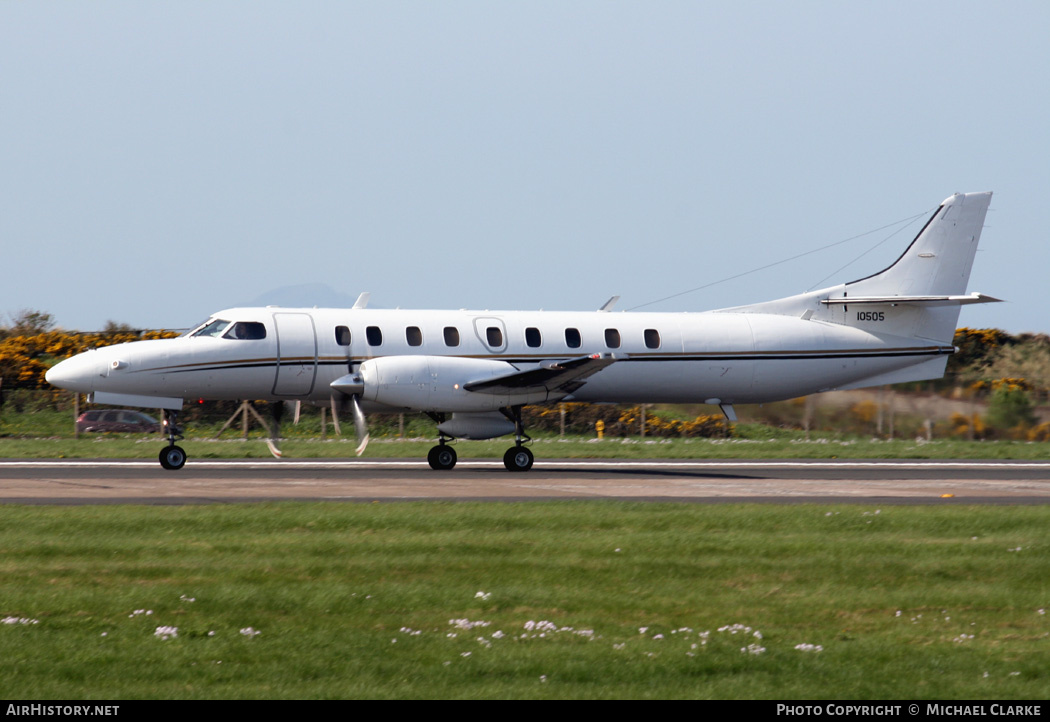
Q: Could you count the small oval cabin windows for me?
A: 9